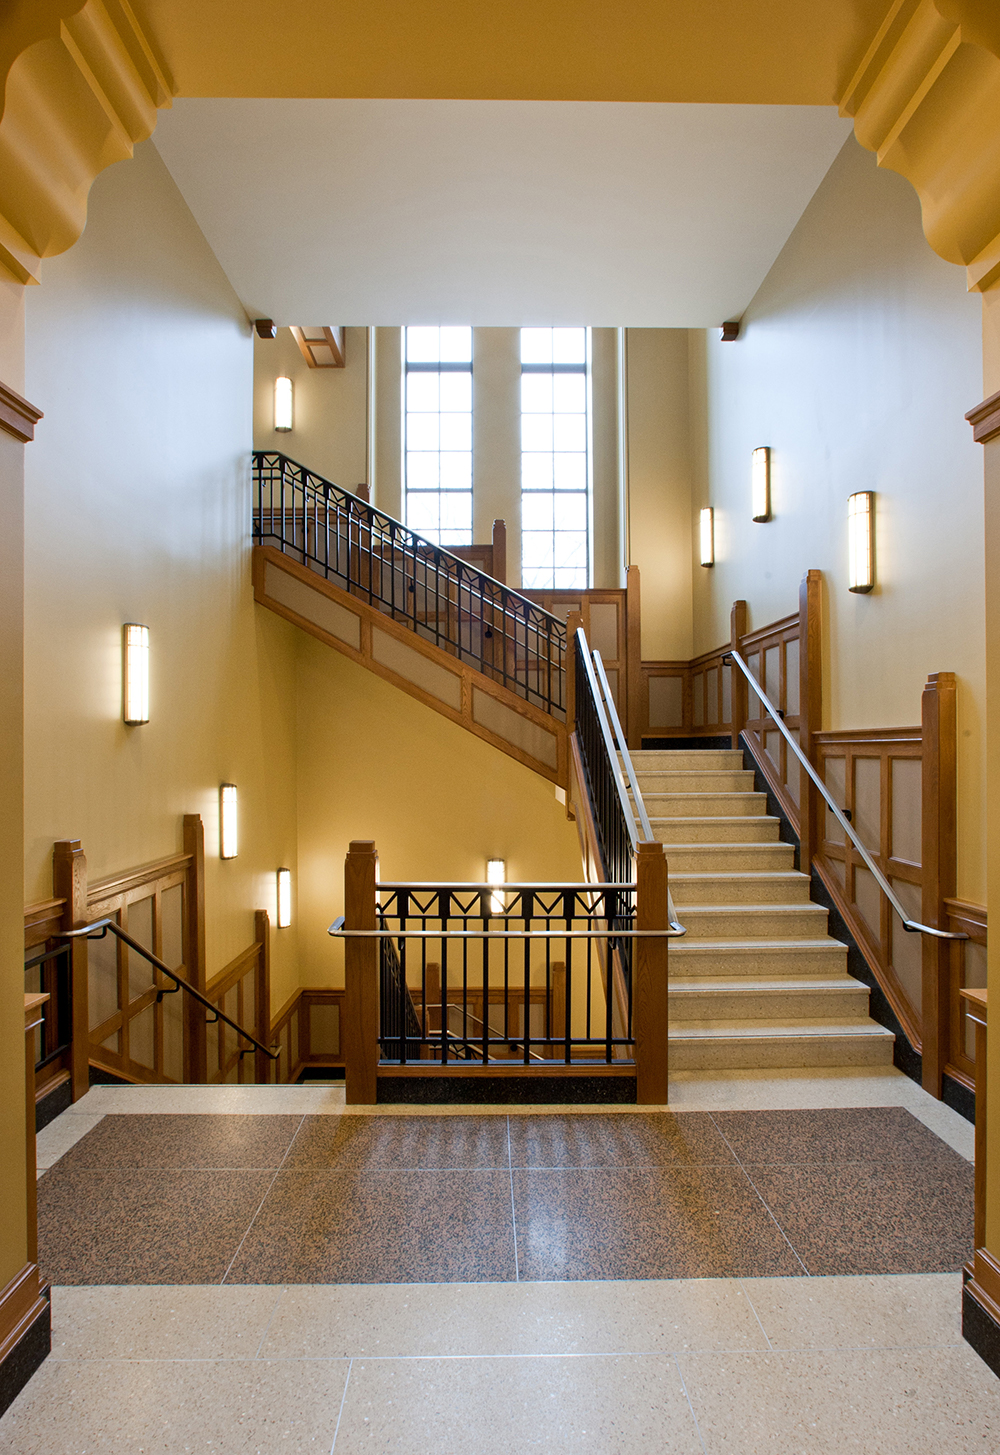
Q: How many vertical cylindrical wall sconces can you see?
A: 8